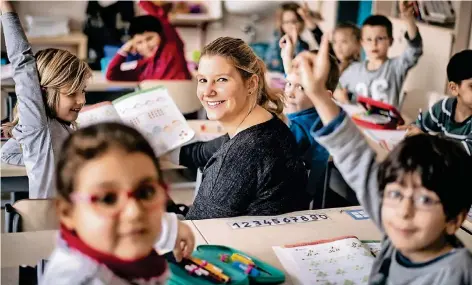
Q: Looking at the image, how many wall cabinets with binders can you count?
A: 1